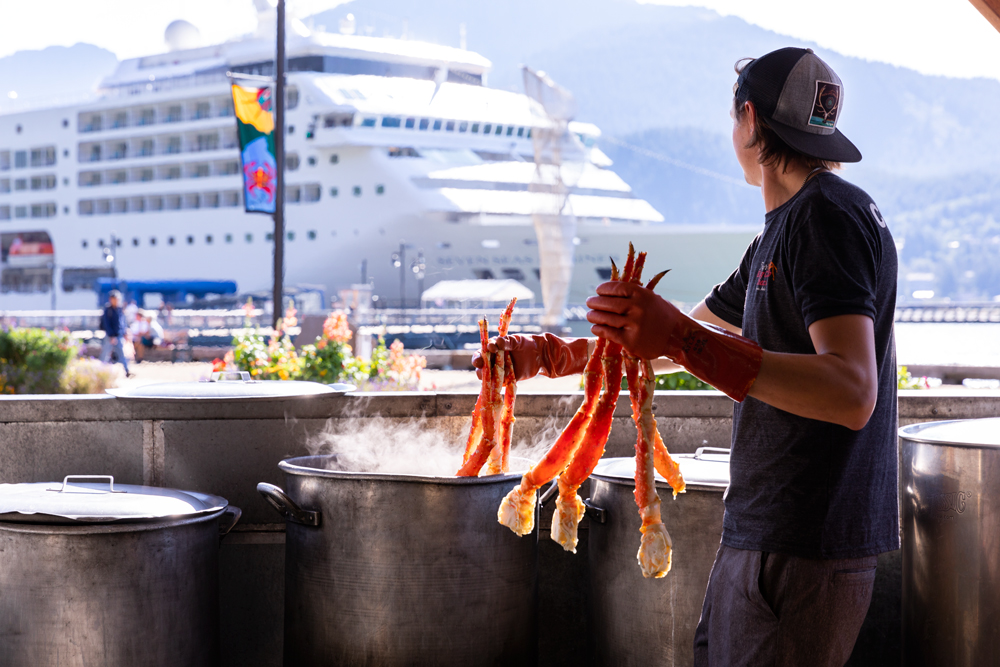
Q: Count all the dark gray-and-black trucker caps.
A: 1